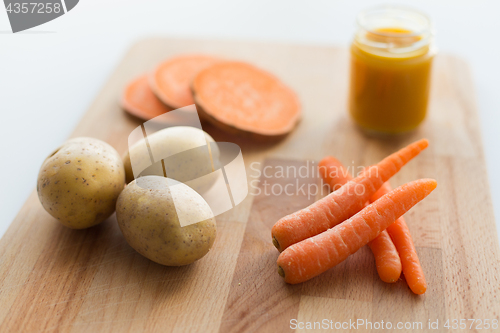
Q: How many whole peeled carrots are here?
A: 4